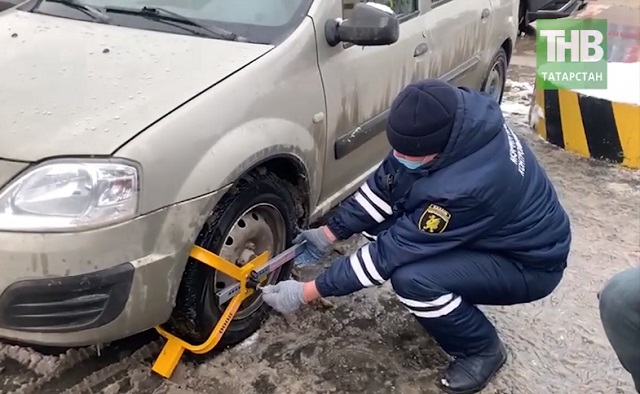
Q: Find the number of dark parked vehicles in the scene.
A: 1